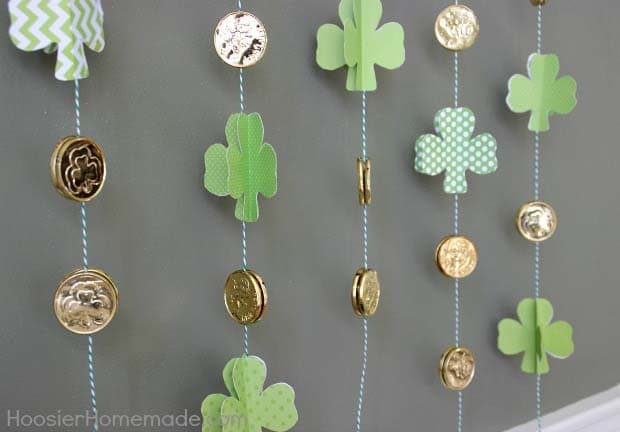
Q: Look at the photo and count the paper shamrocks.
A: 7